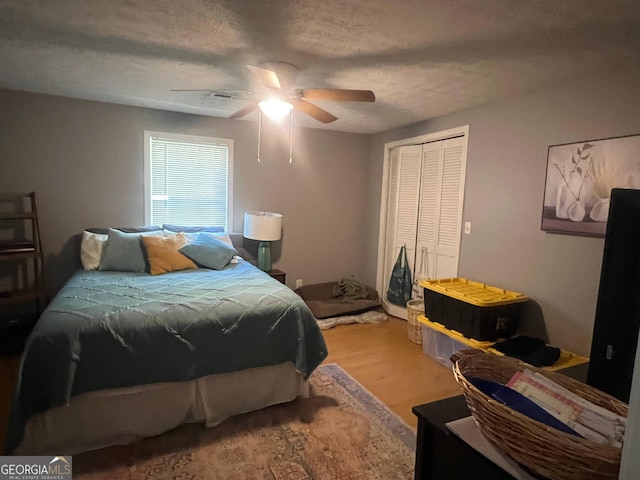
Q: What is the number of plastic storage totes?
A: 3